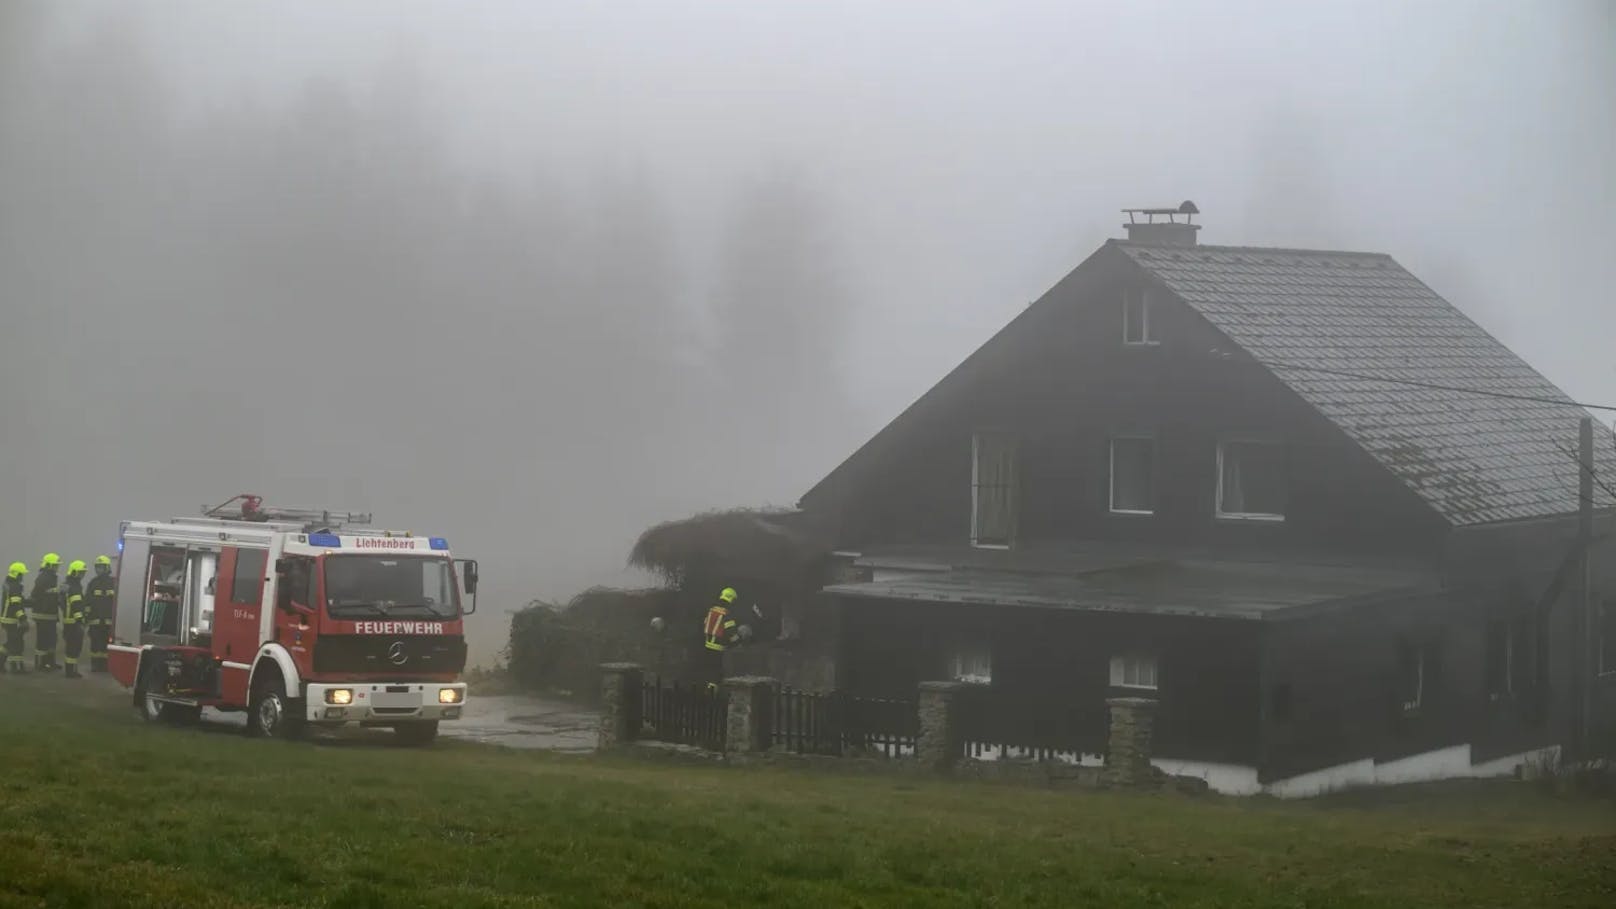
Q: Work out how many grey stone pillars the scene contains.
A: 4